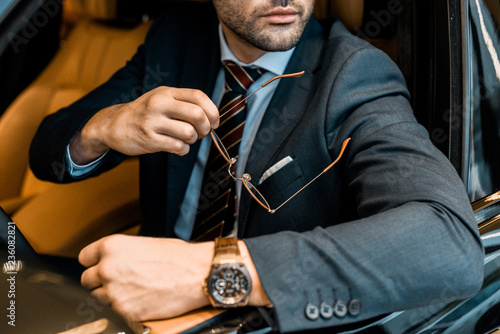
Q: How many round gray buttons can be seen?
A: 4